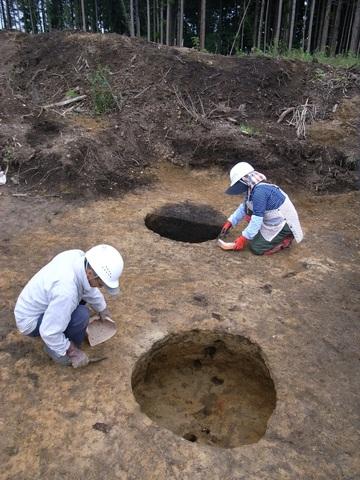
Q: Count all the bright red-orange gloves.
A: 2